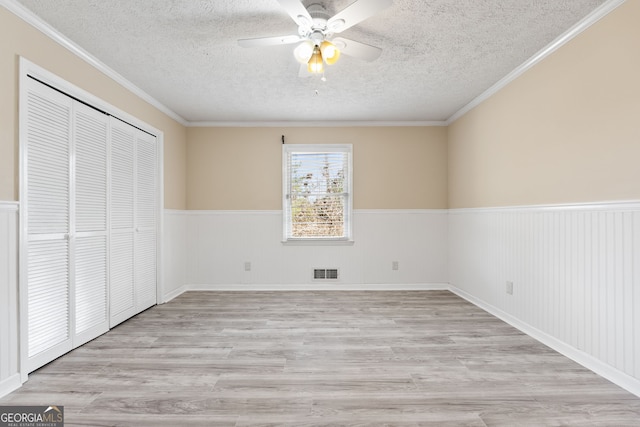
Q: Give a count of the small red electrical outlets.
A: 0